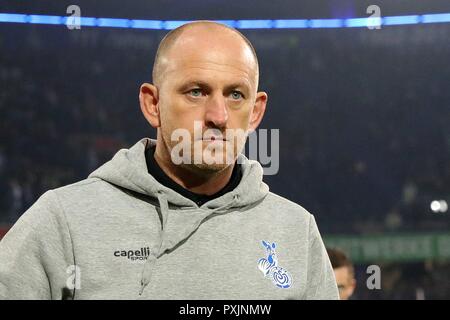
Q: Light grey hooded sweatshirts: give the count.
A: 1